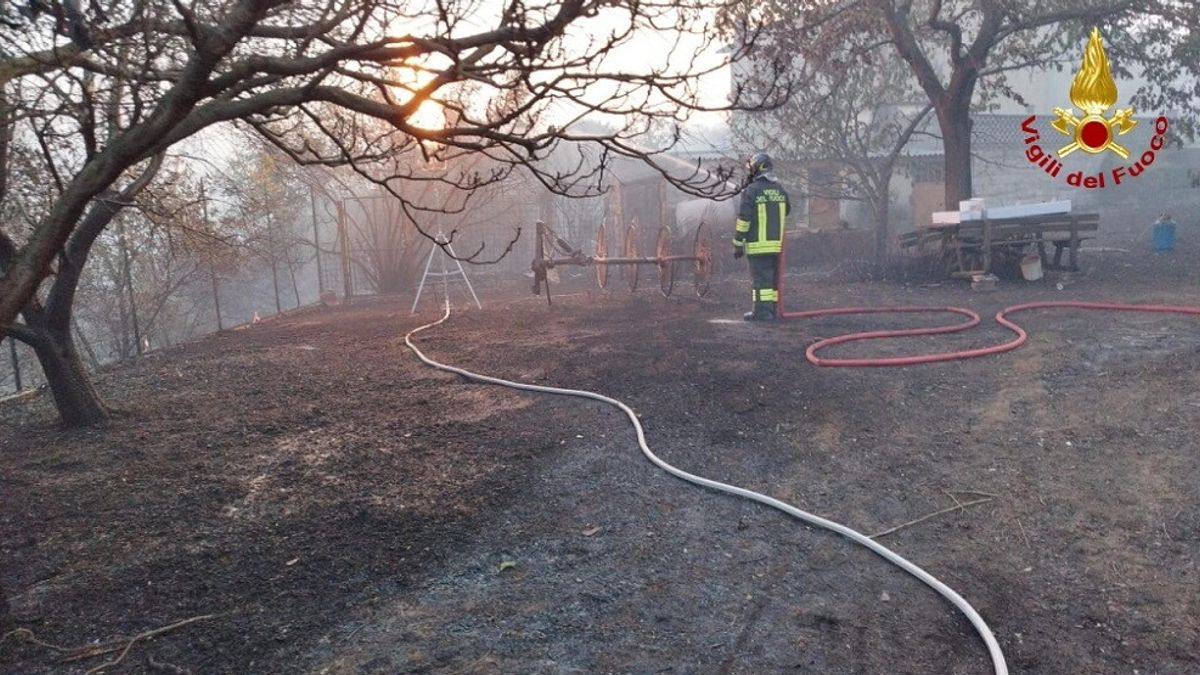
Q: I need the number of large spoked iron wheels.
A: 4